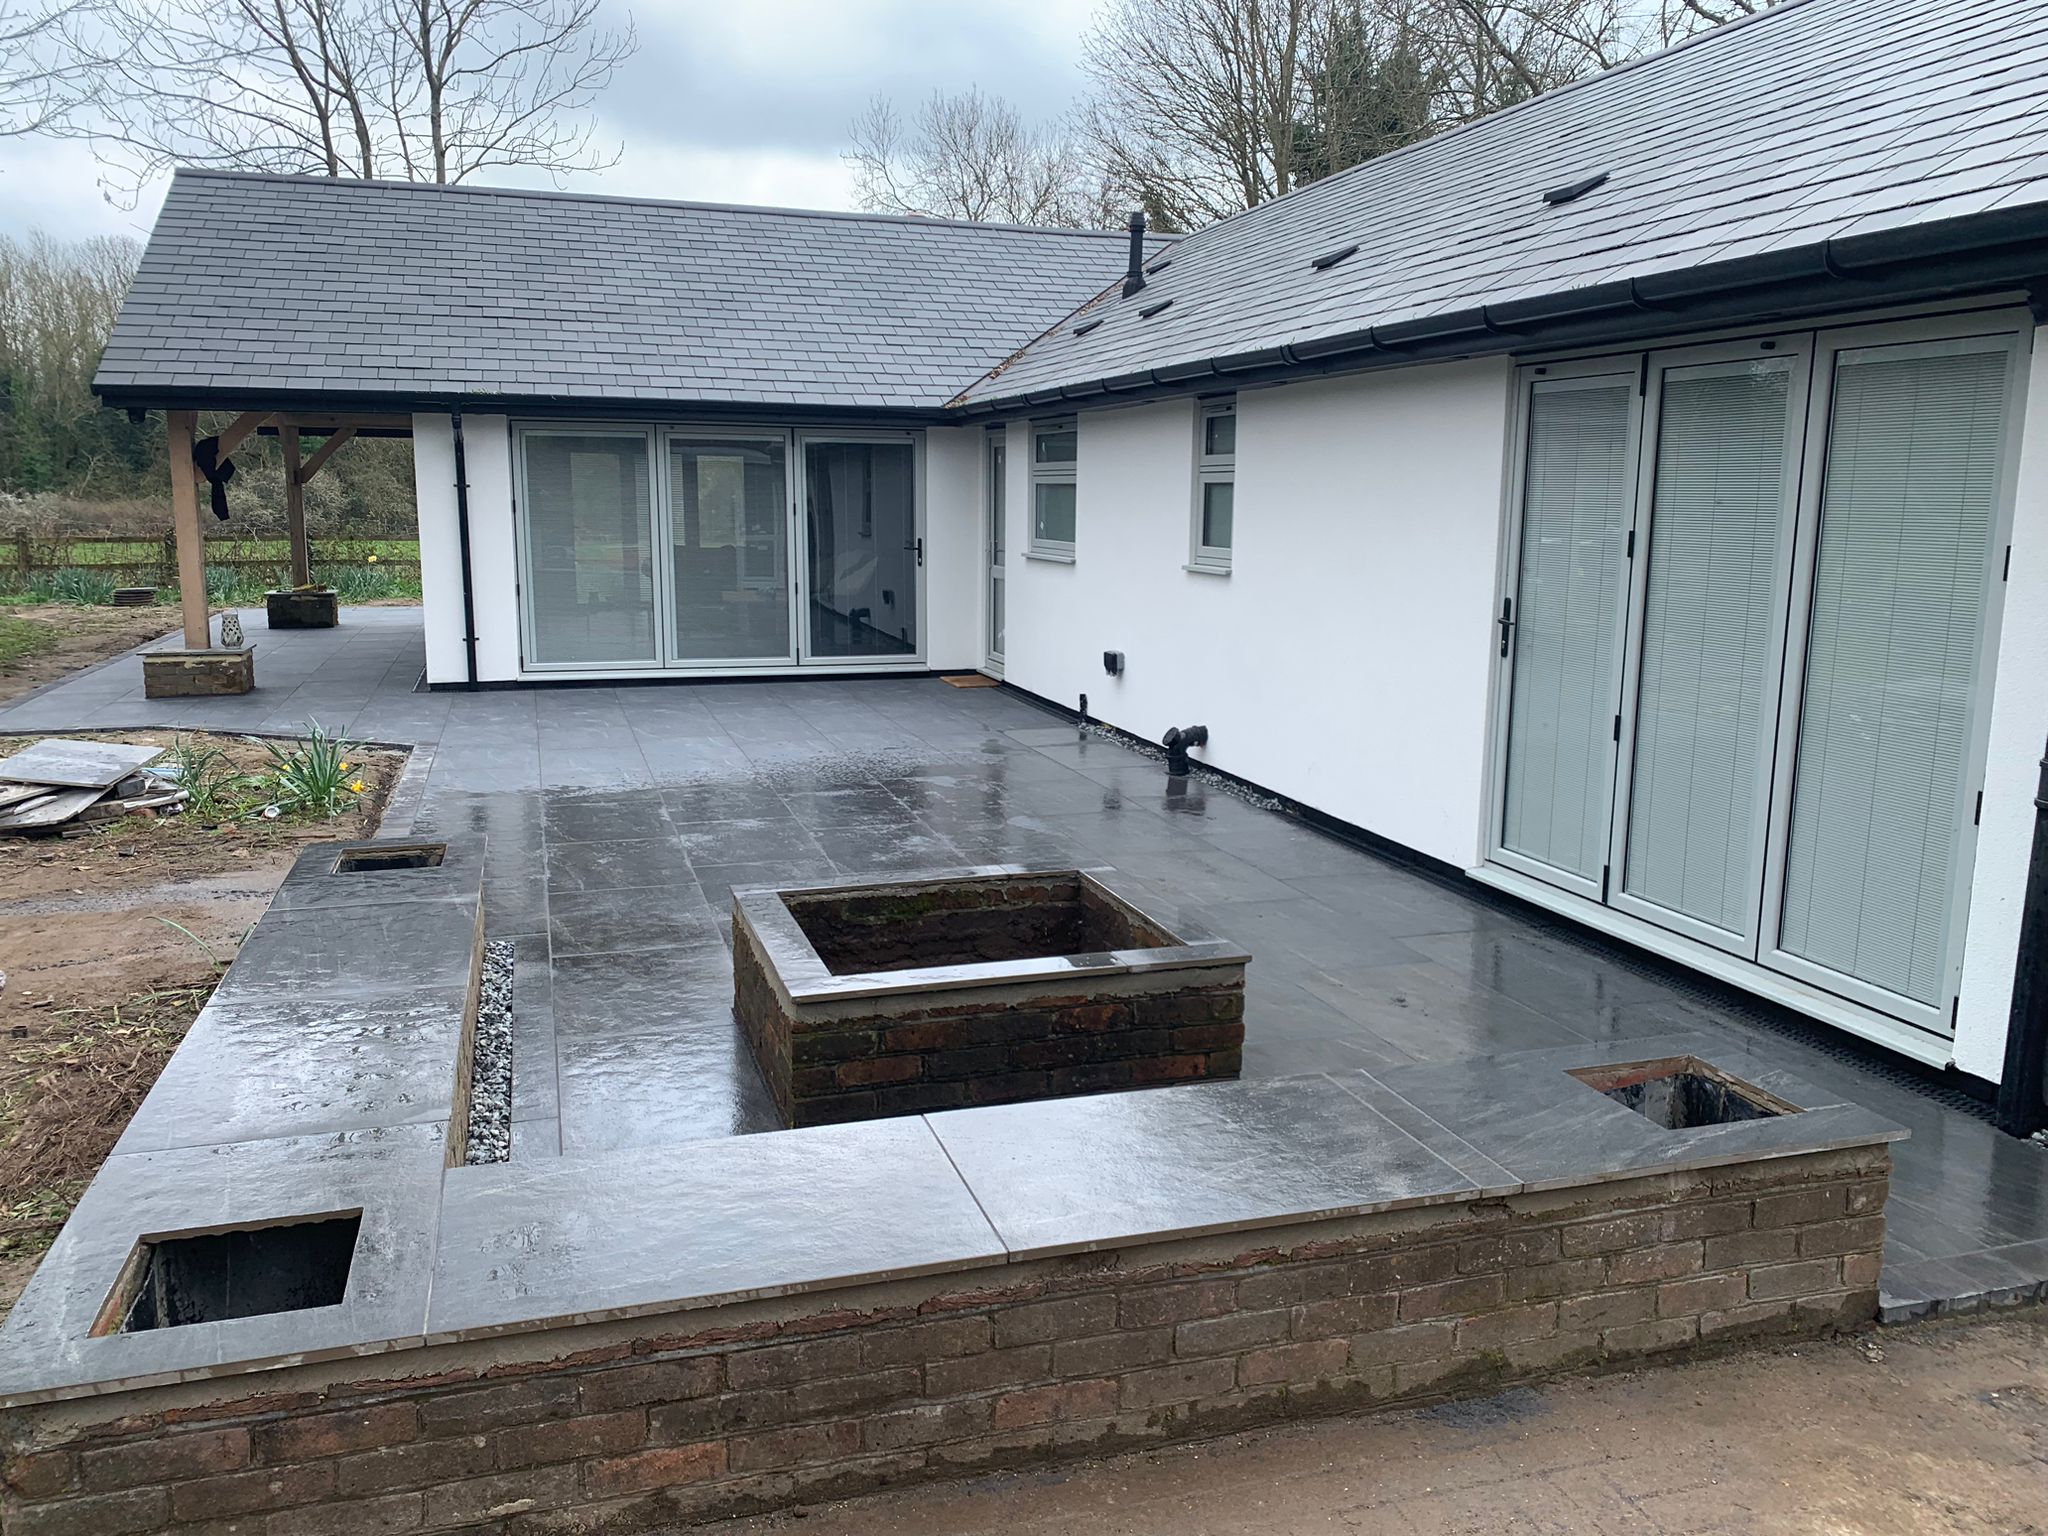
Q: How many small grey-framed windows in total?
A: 2